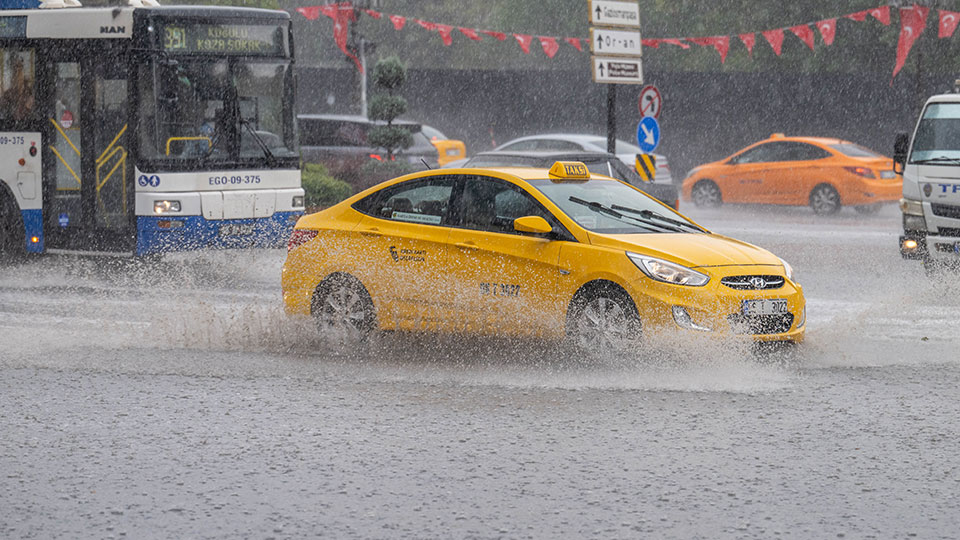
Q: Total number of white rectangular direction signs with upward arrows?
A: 3